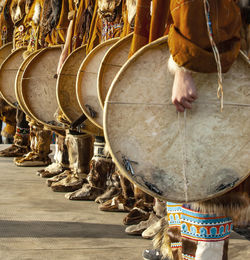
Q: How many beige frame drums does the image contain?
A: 8